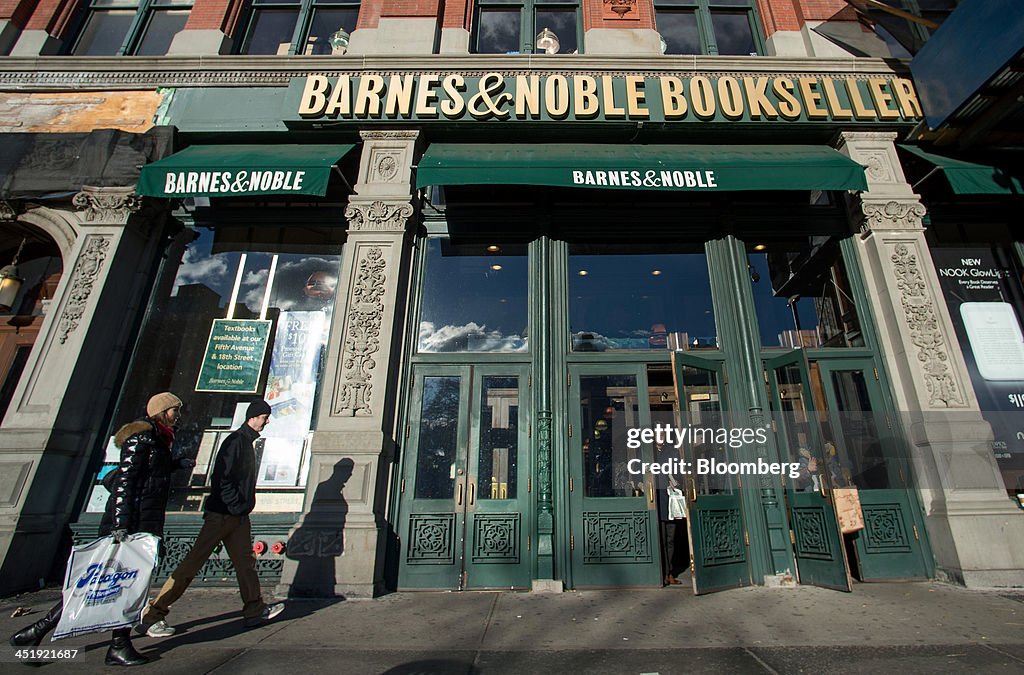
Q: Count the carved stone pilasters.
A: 3